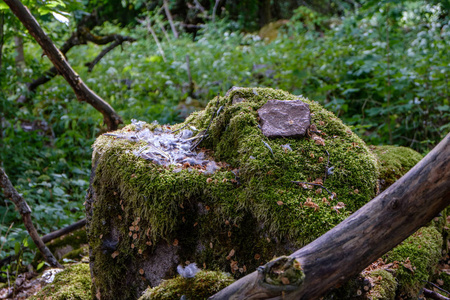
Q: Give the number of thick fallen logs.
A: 1